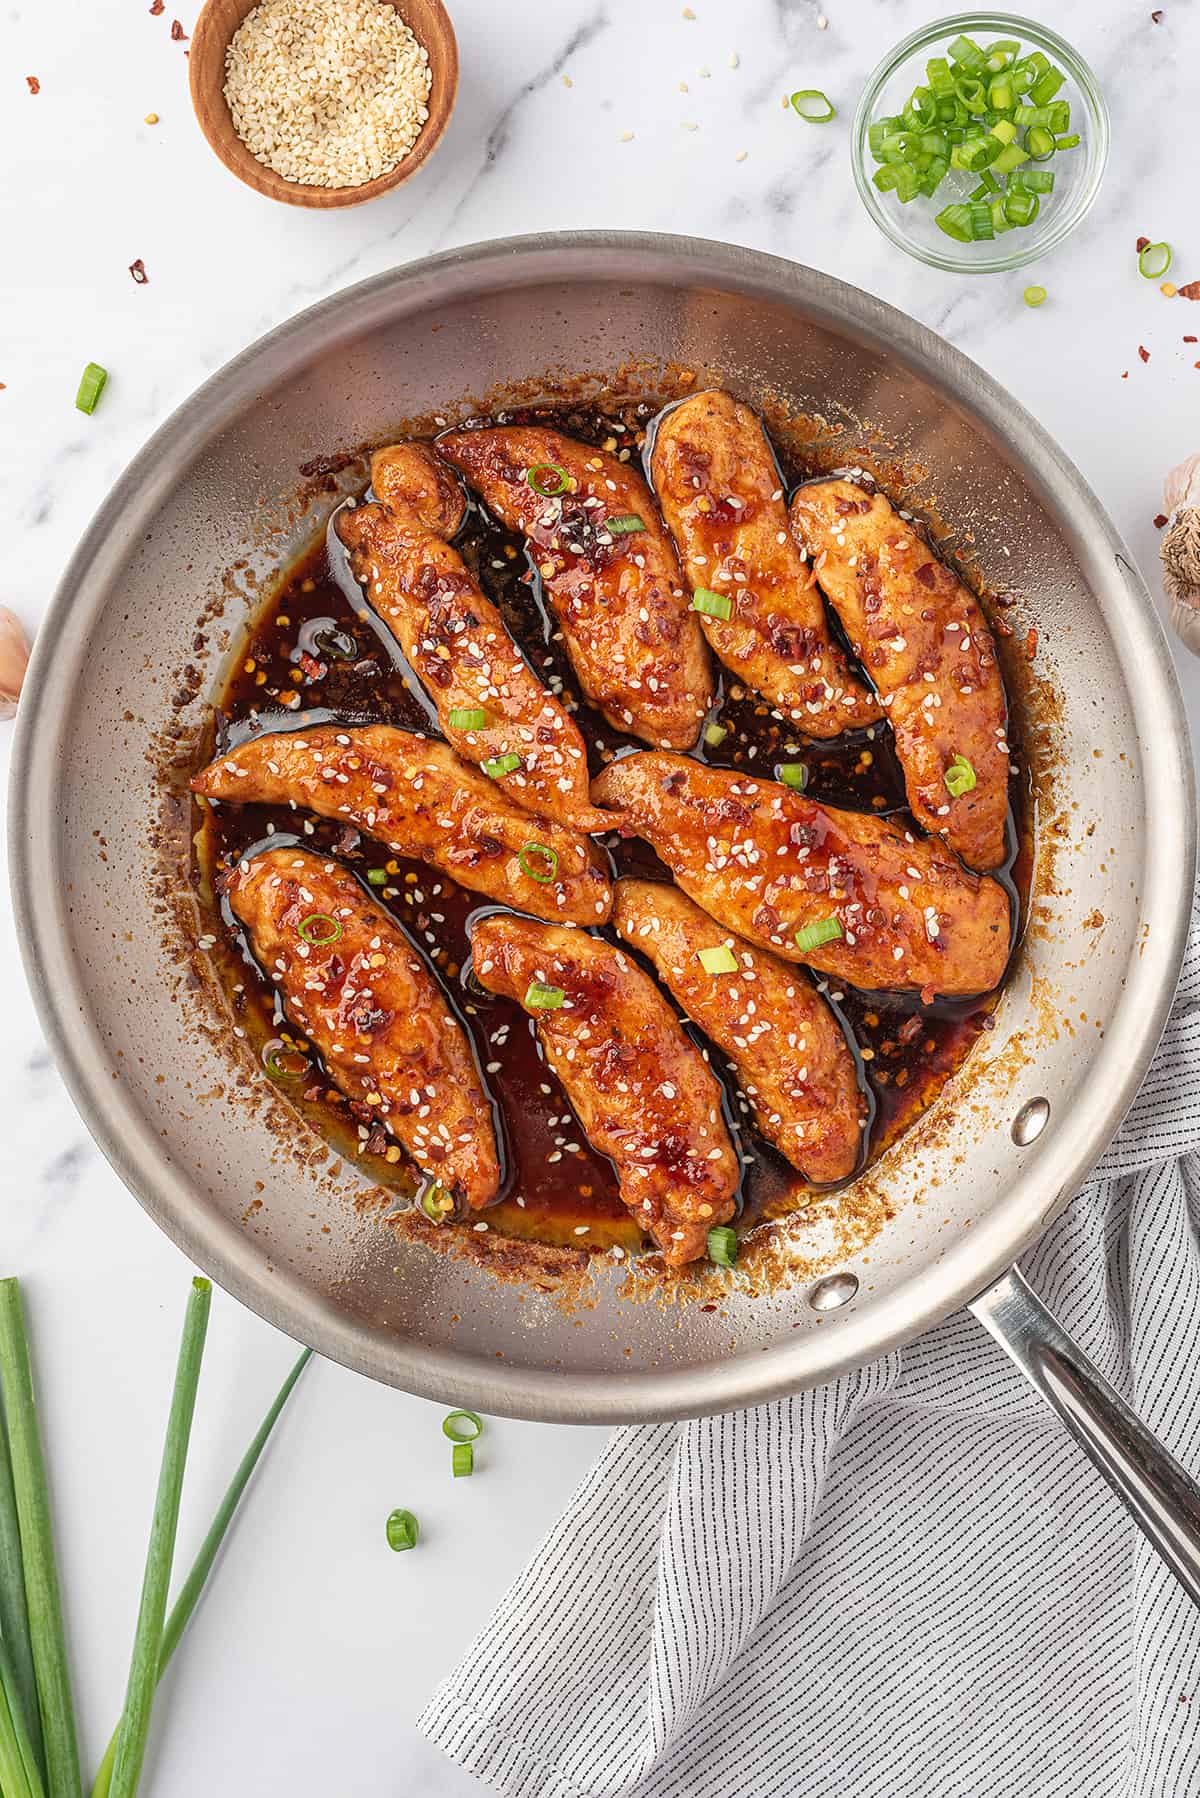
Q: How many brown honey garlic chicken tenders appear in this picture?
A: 9